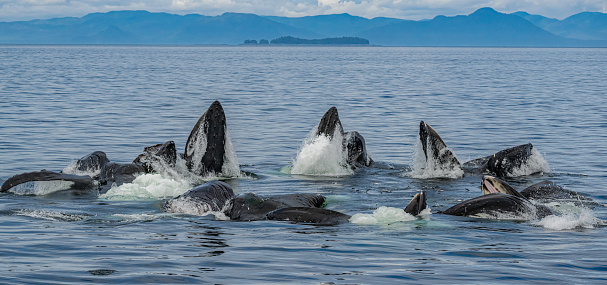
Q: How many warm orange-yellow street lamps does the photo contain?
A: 0